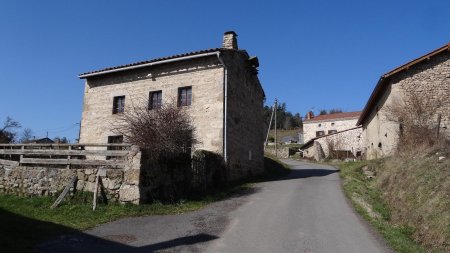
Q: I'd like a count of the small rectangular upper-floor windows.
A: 3